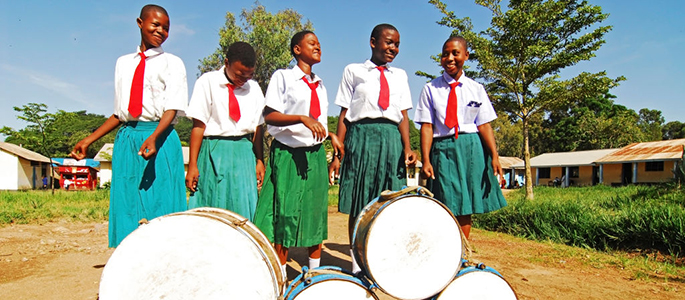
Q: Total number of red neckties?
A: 5